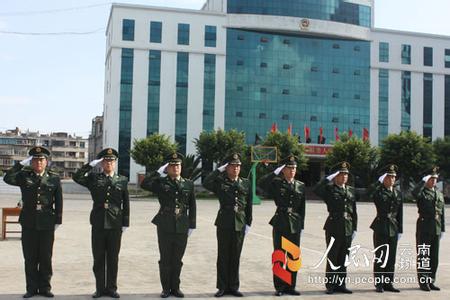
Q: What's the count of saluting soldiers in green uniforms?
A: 8